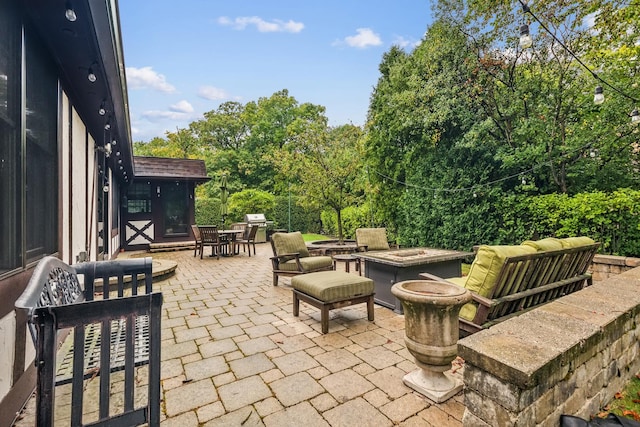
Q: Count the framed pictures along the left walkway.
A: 0